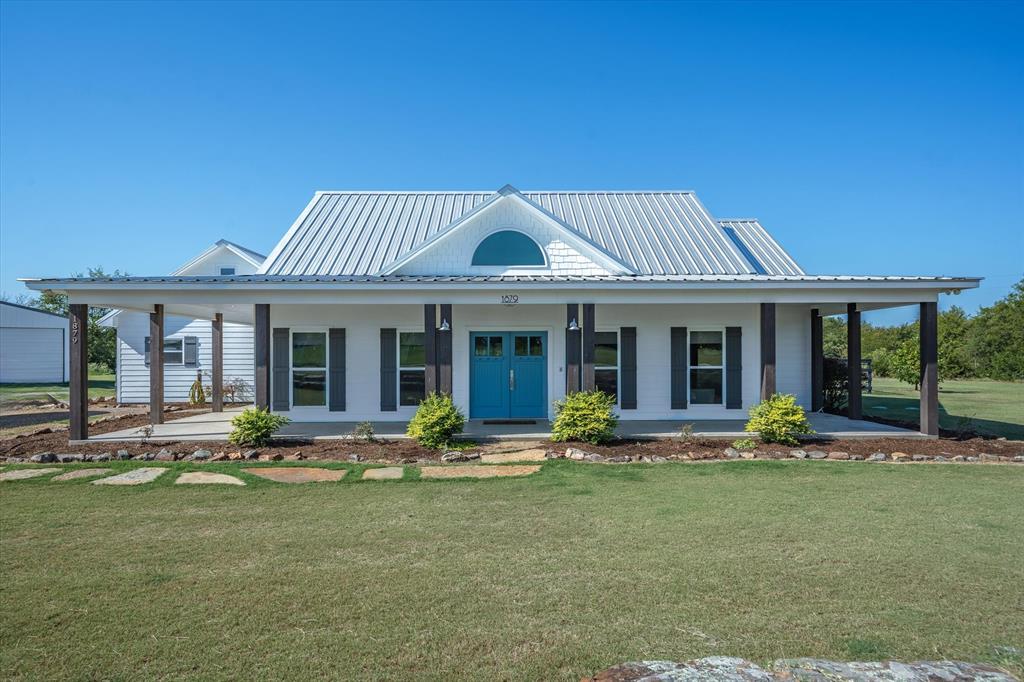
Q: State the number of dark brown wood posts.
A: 12